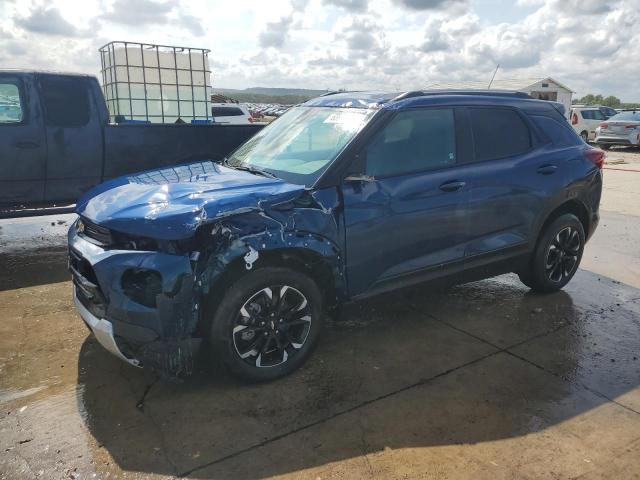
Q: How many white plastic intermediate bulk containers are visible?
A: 1